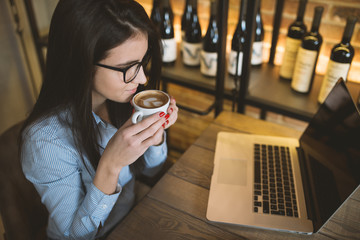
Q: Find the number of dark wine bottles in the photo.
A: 8